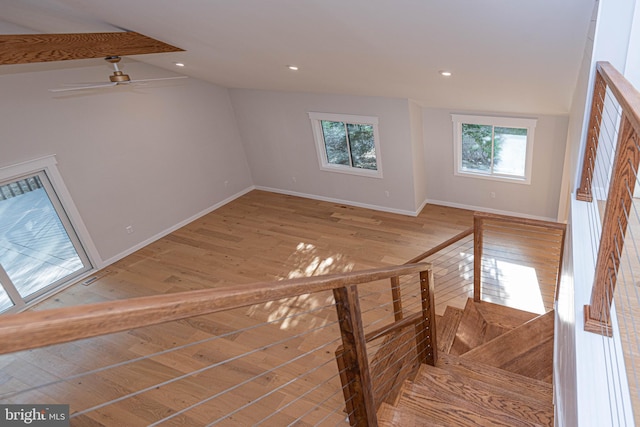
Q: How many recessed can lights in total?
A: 3